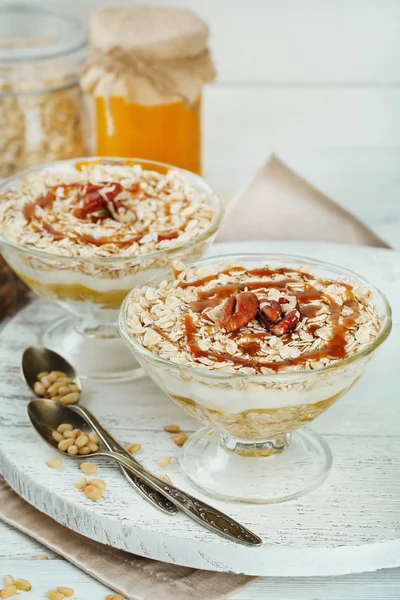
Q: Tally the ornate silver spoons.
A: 2